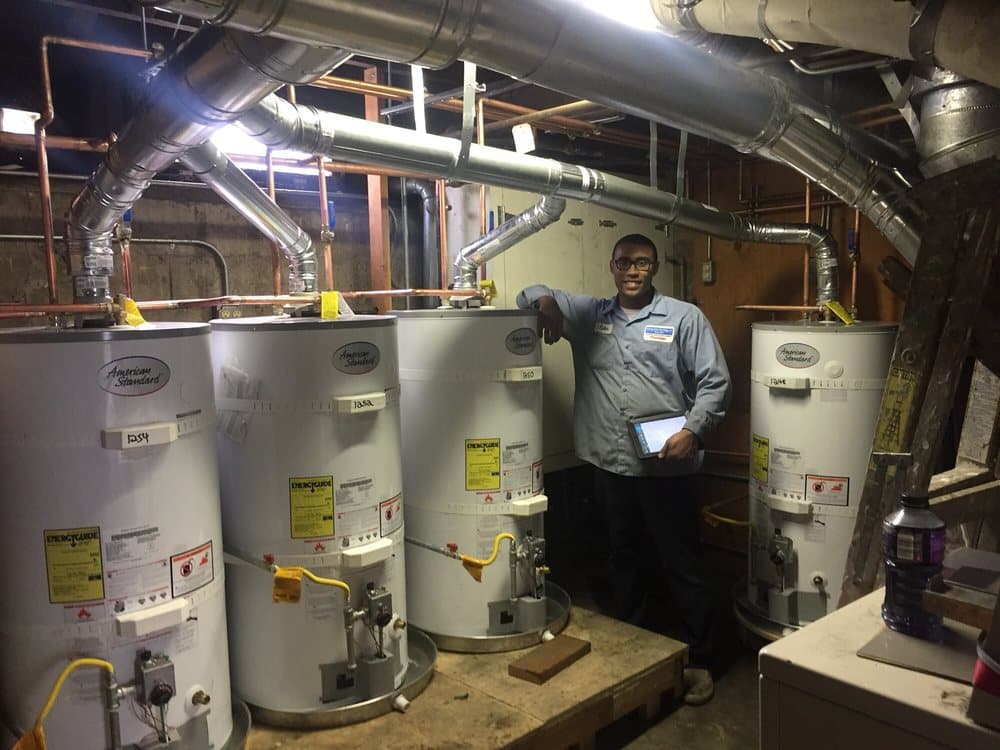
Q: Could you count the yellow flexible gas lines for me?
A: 4